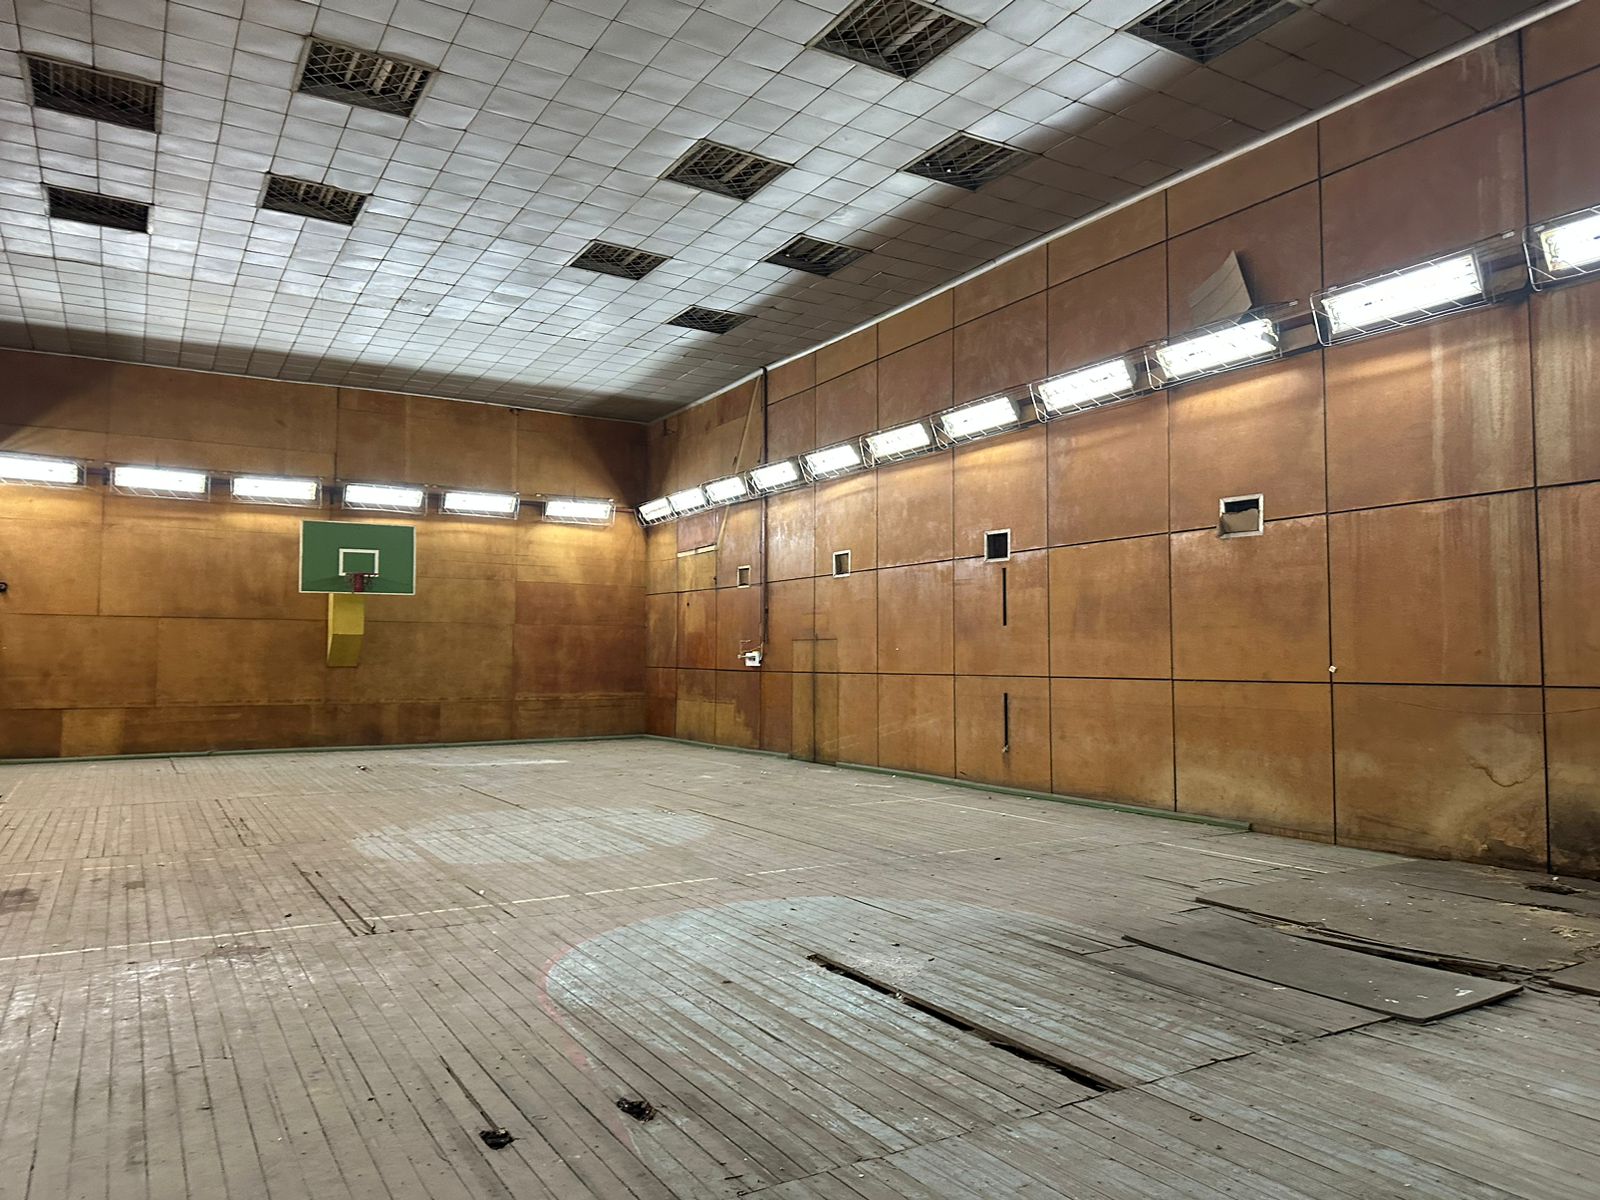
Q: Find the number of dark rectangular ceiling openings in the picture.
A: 11